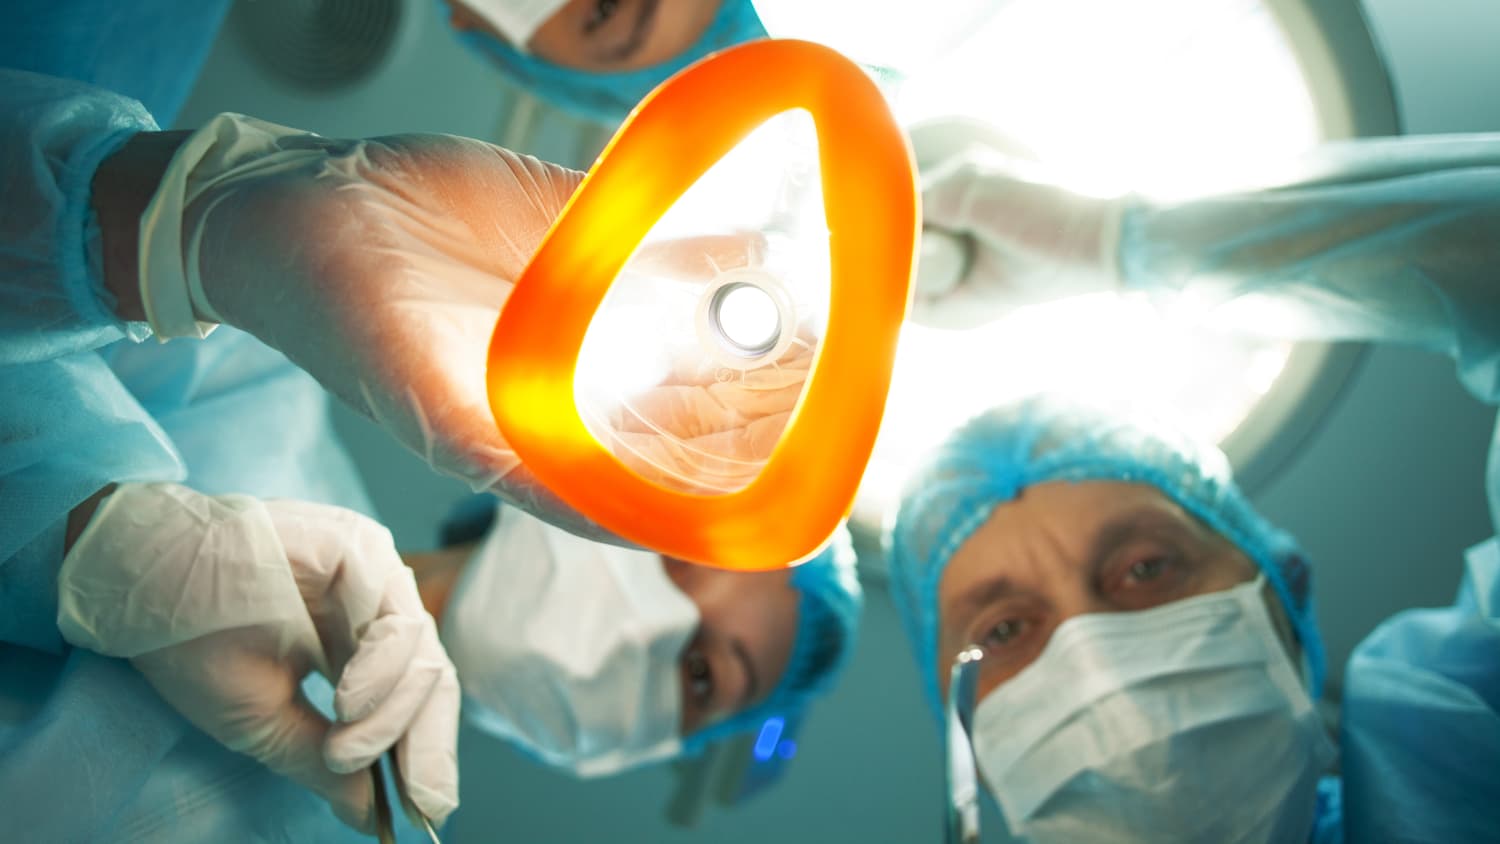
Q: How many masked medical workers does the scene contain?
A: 3